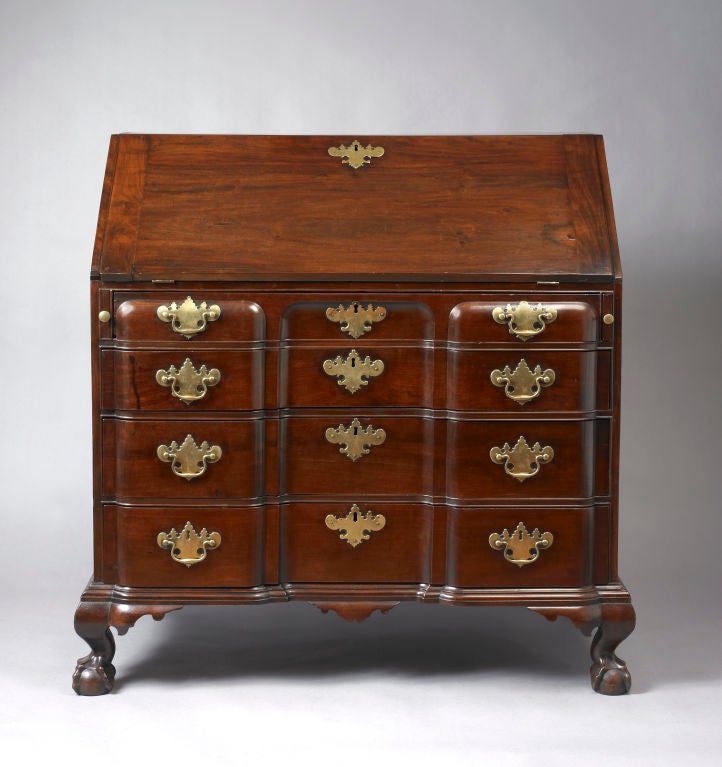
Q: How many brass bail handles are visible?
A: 8